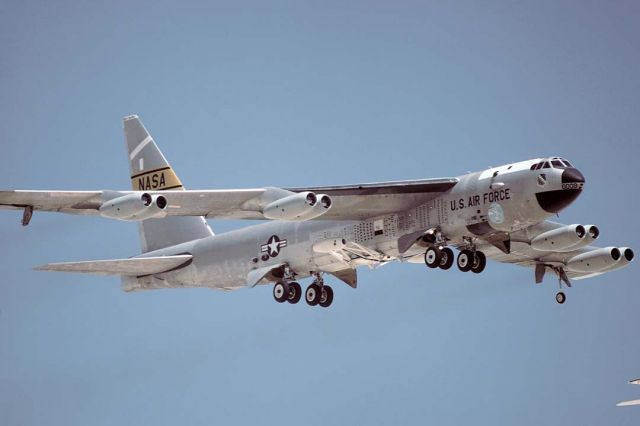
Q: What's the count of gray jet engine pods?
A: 4